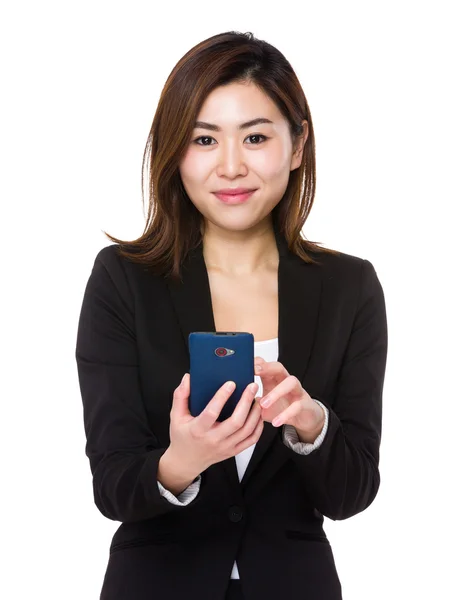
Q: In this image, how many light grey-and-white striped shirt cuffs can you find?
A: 2